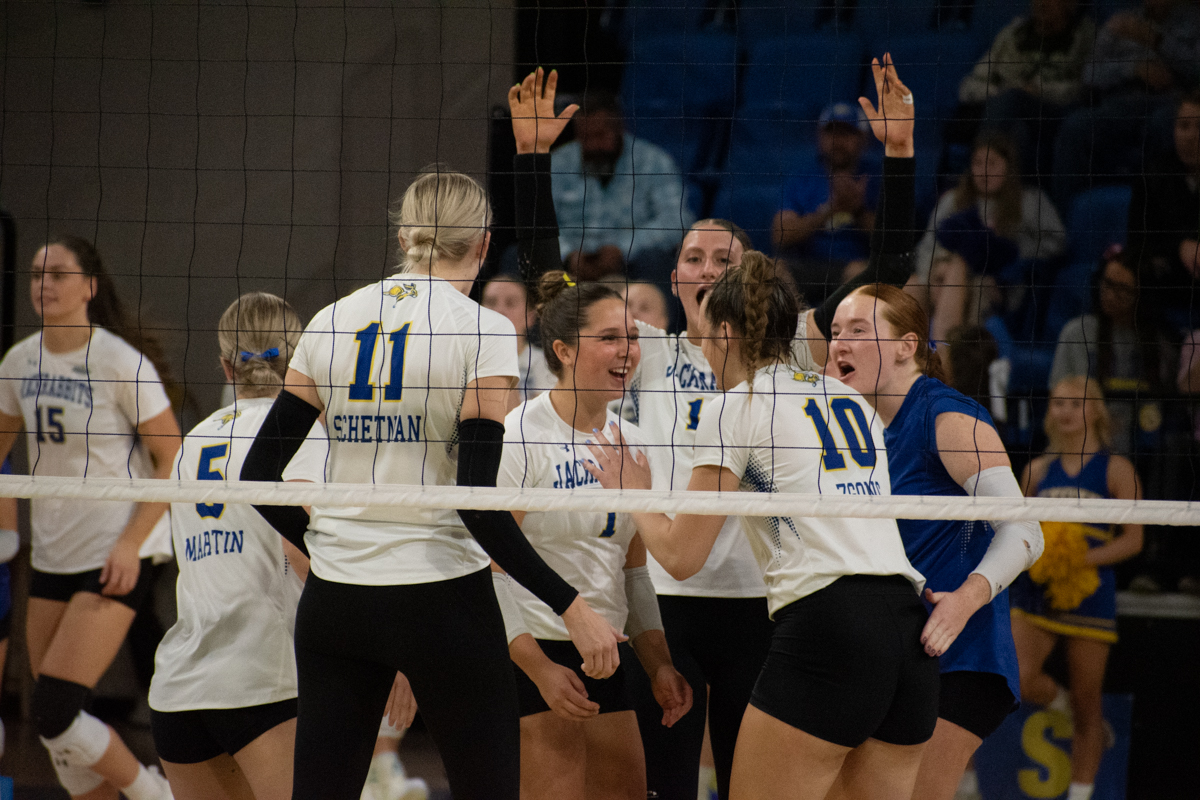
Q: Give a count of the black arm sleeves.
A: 4